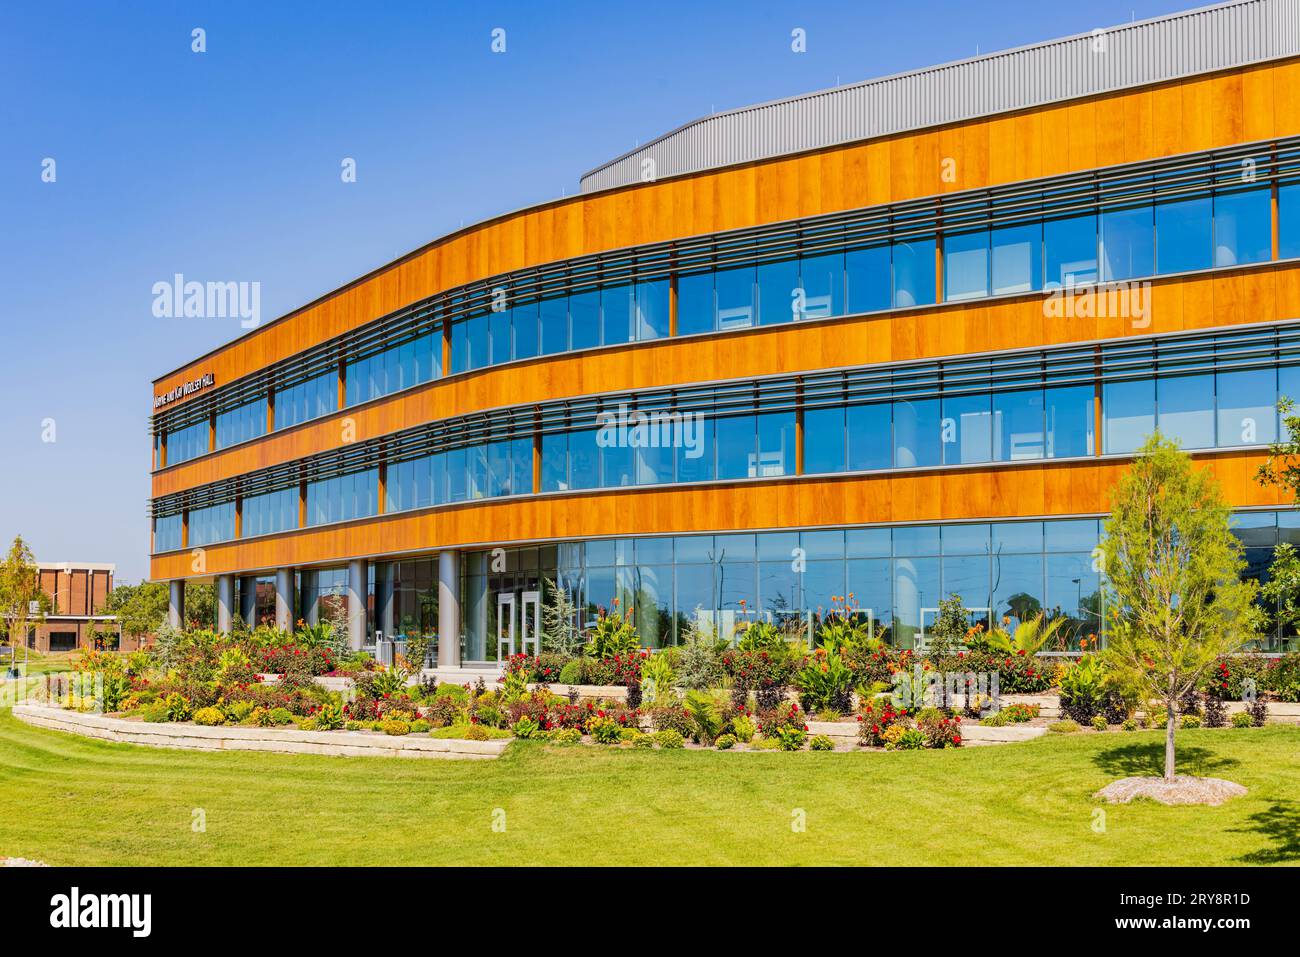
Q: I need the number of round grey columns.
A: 5